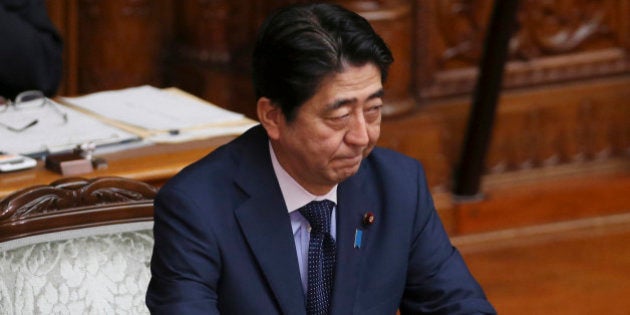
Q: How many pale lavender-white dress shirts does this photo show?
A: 1